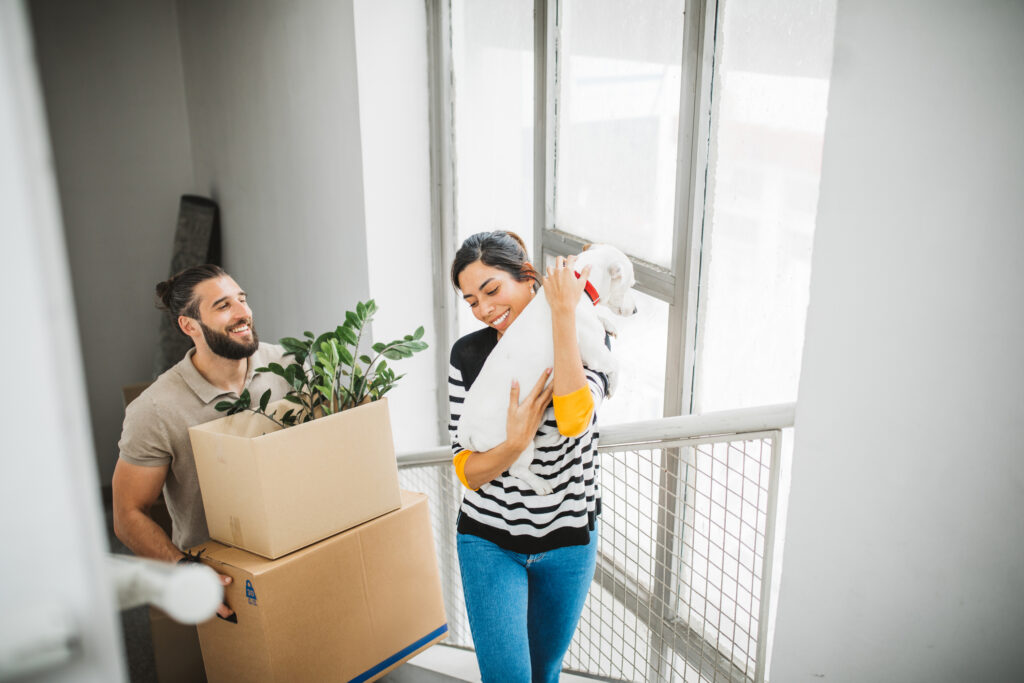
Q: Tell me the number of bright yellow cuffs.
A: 2